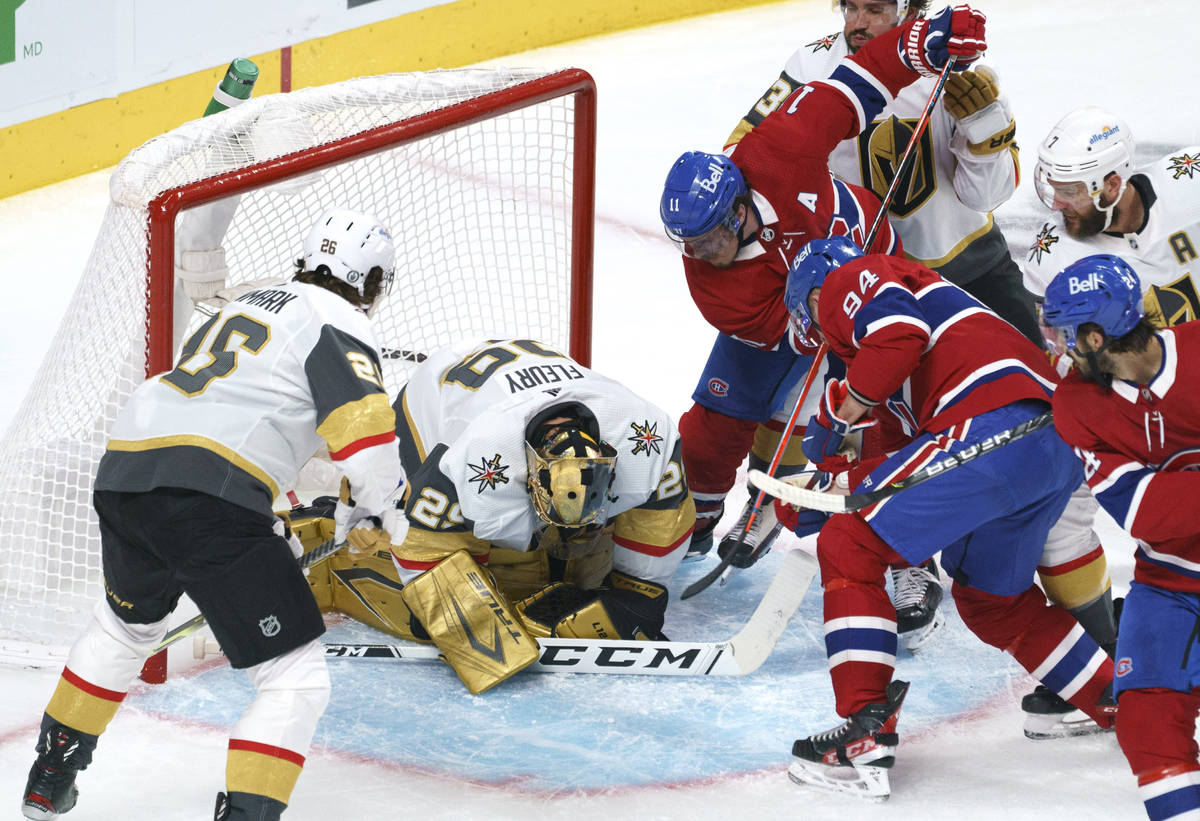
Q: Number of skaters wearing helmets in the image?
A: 7